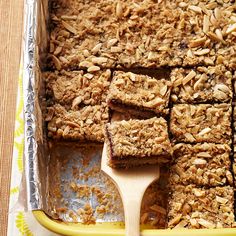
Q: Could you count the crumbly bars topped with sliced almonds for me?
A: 8